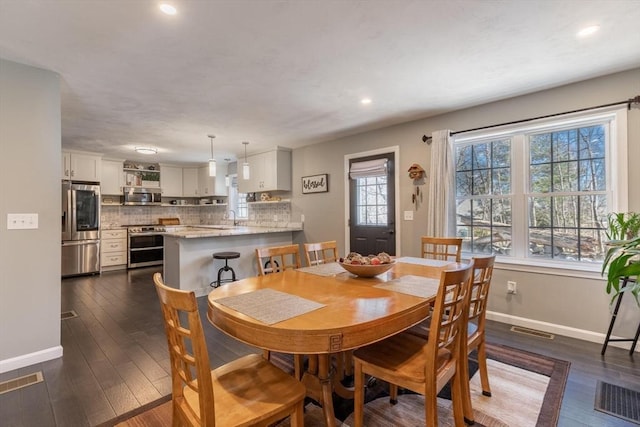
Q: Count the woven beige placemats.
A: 4